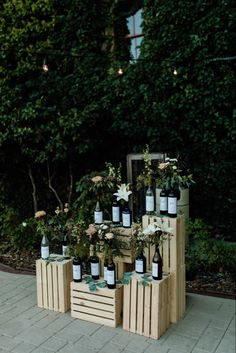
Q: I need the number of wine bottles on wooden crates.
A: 14